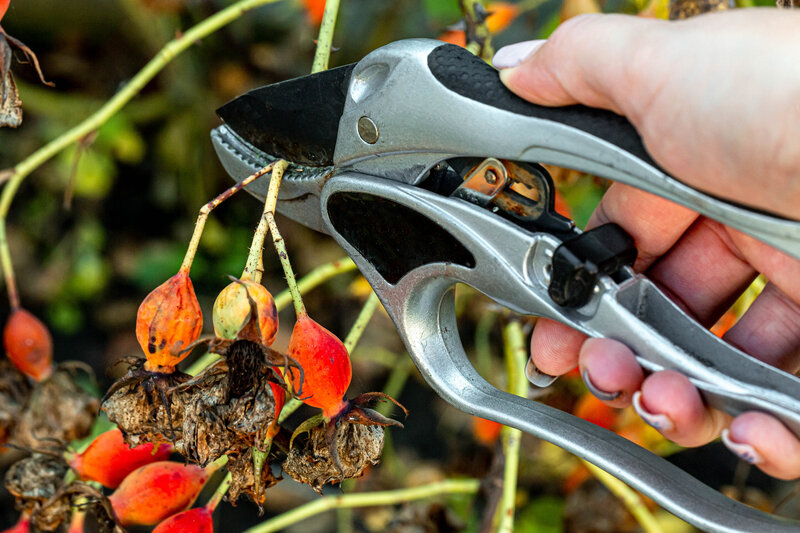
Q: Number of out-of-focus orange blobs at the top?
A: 3